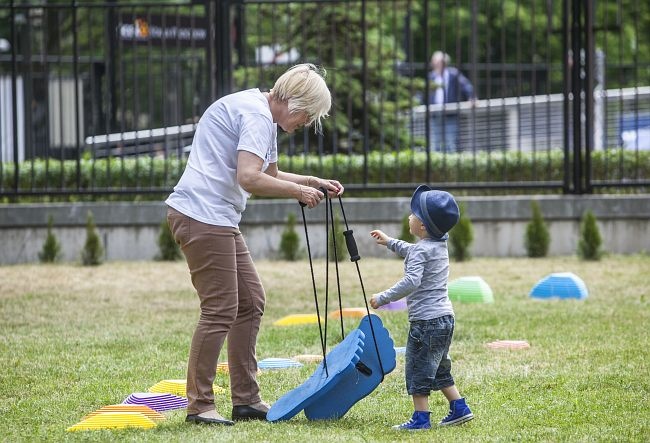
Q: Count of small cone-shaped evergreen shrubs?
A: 9